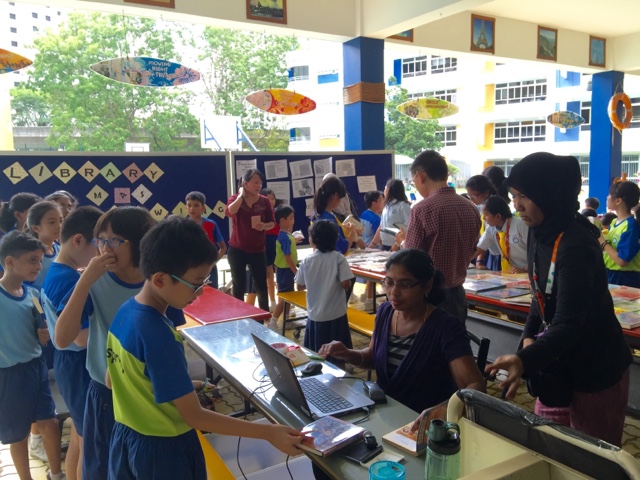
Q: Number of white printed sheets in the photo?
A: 10